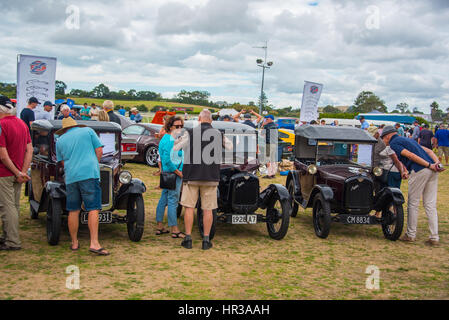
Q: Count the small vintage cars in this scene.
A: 3